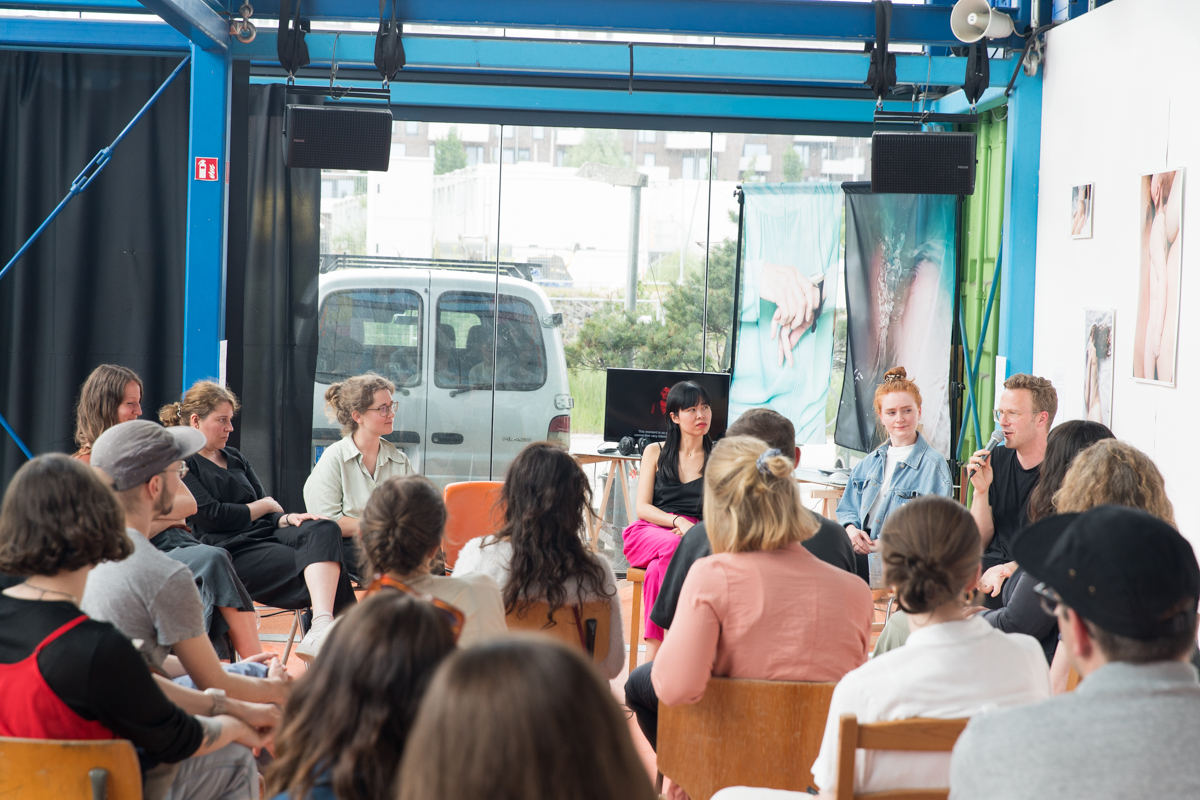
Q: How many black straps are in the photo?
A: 4